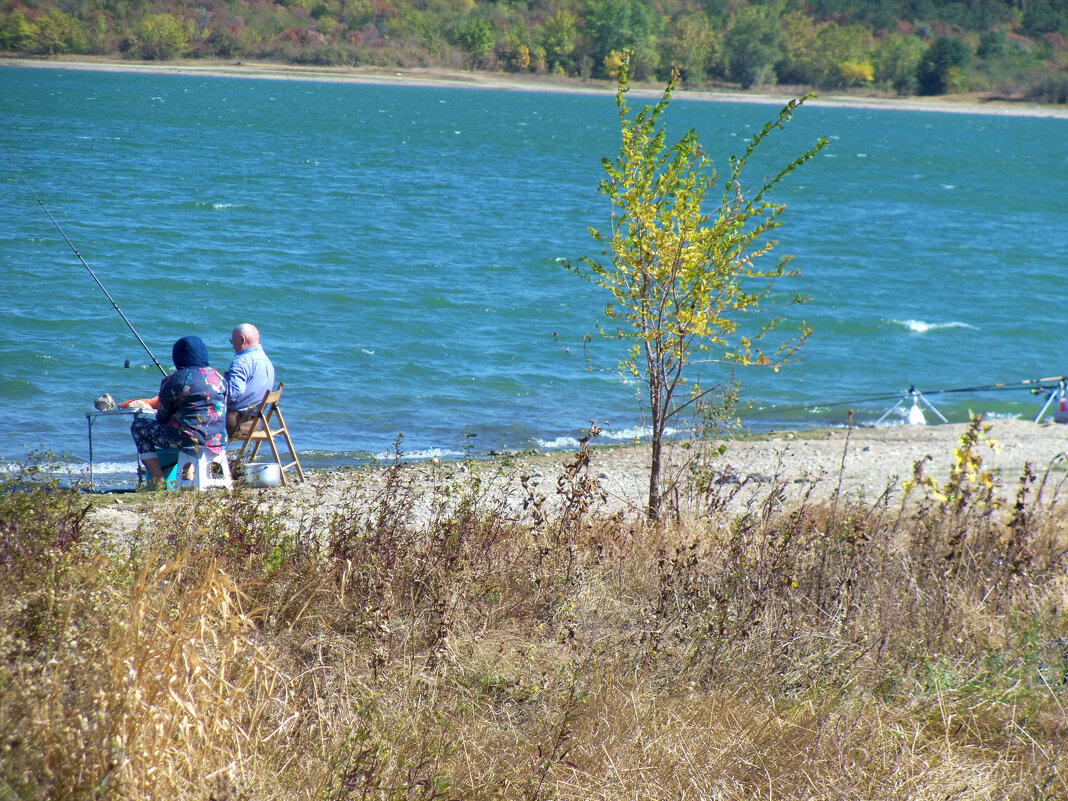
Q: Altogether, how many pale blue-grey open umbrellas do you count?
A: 0